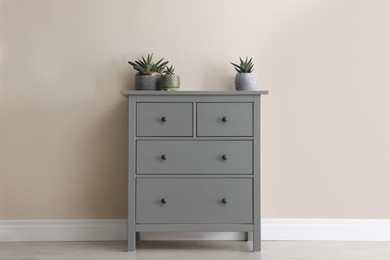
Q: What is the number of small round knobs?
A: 6